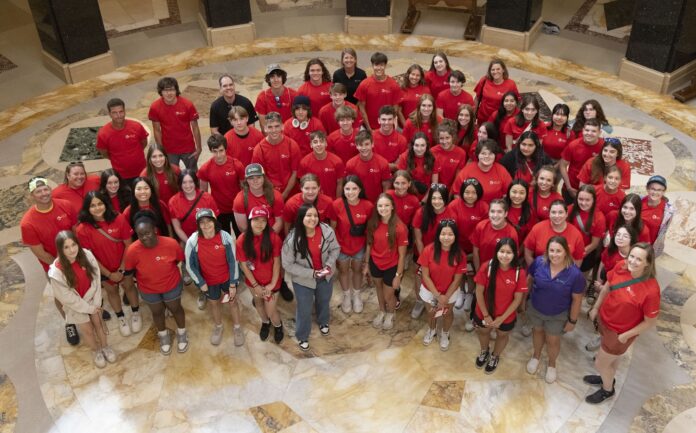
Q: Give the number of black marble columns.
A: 5